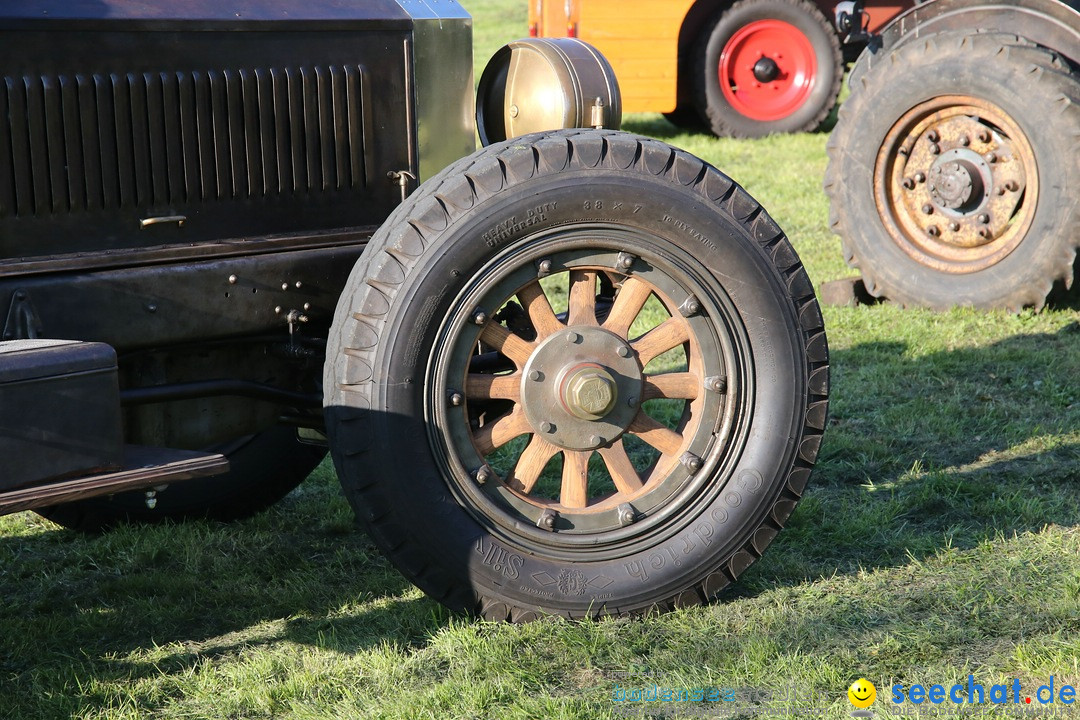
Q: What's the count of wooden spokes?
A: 12